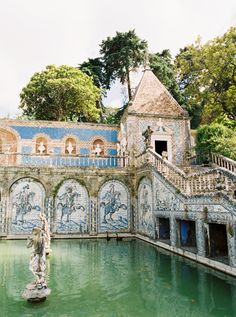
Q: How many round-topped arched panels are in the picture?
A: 4